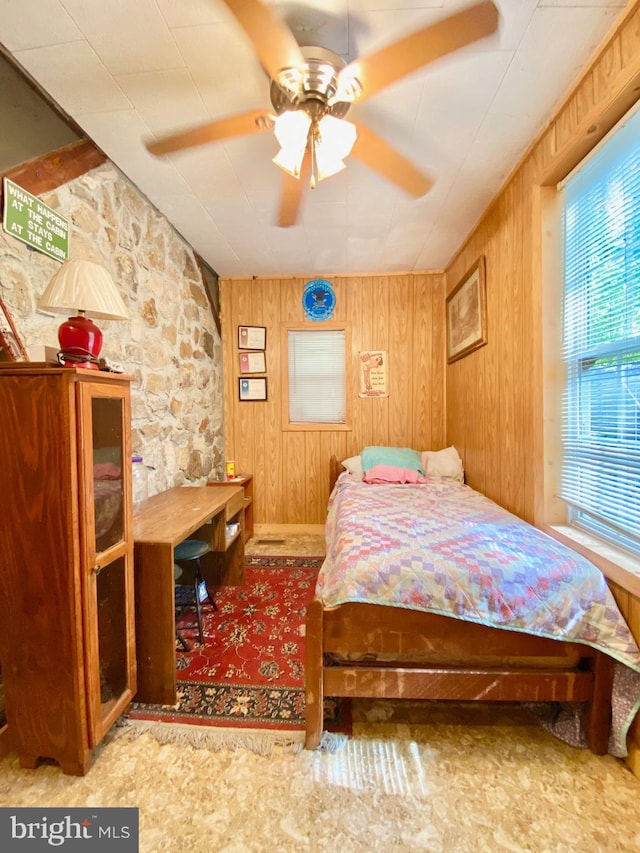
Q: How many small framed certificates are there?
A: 3